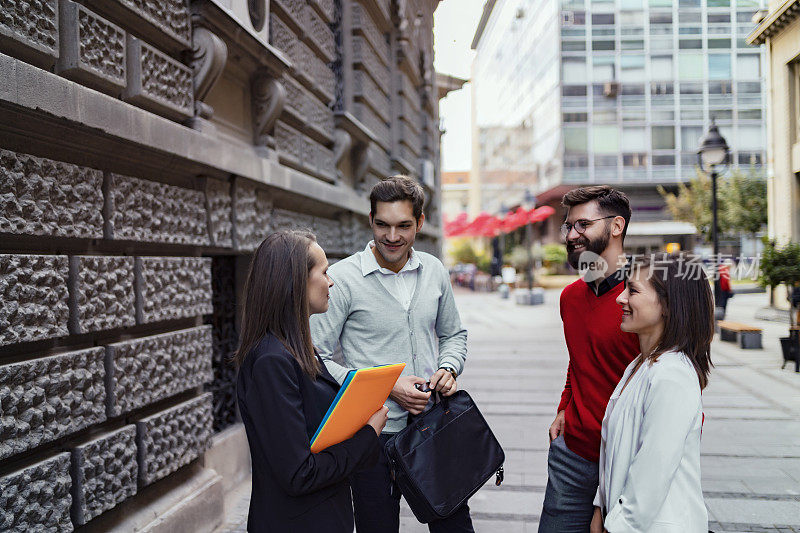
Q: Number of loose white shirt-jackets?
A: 1